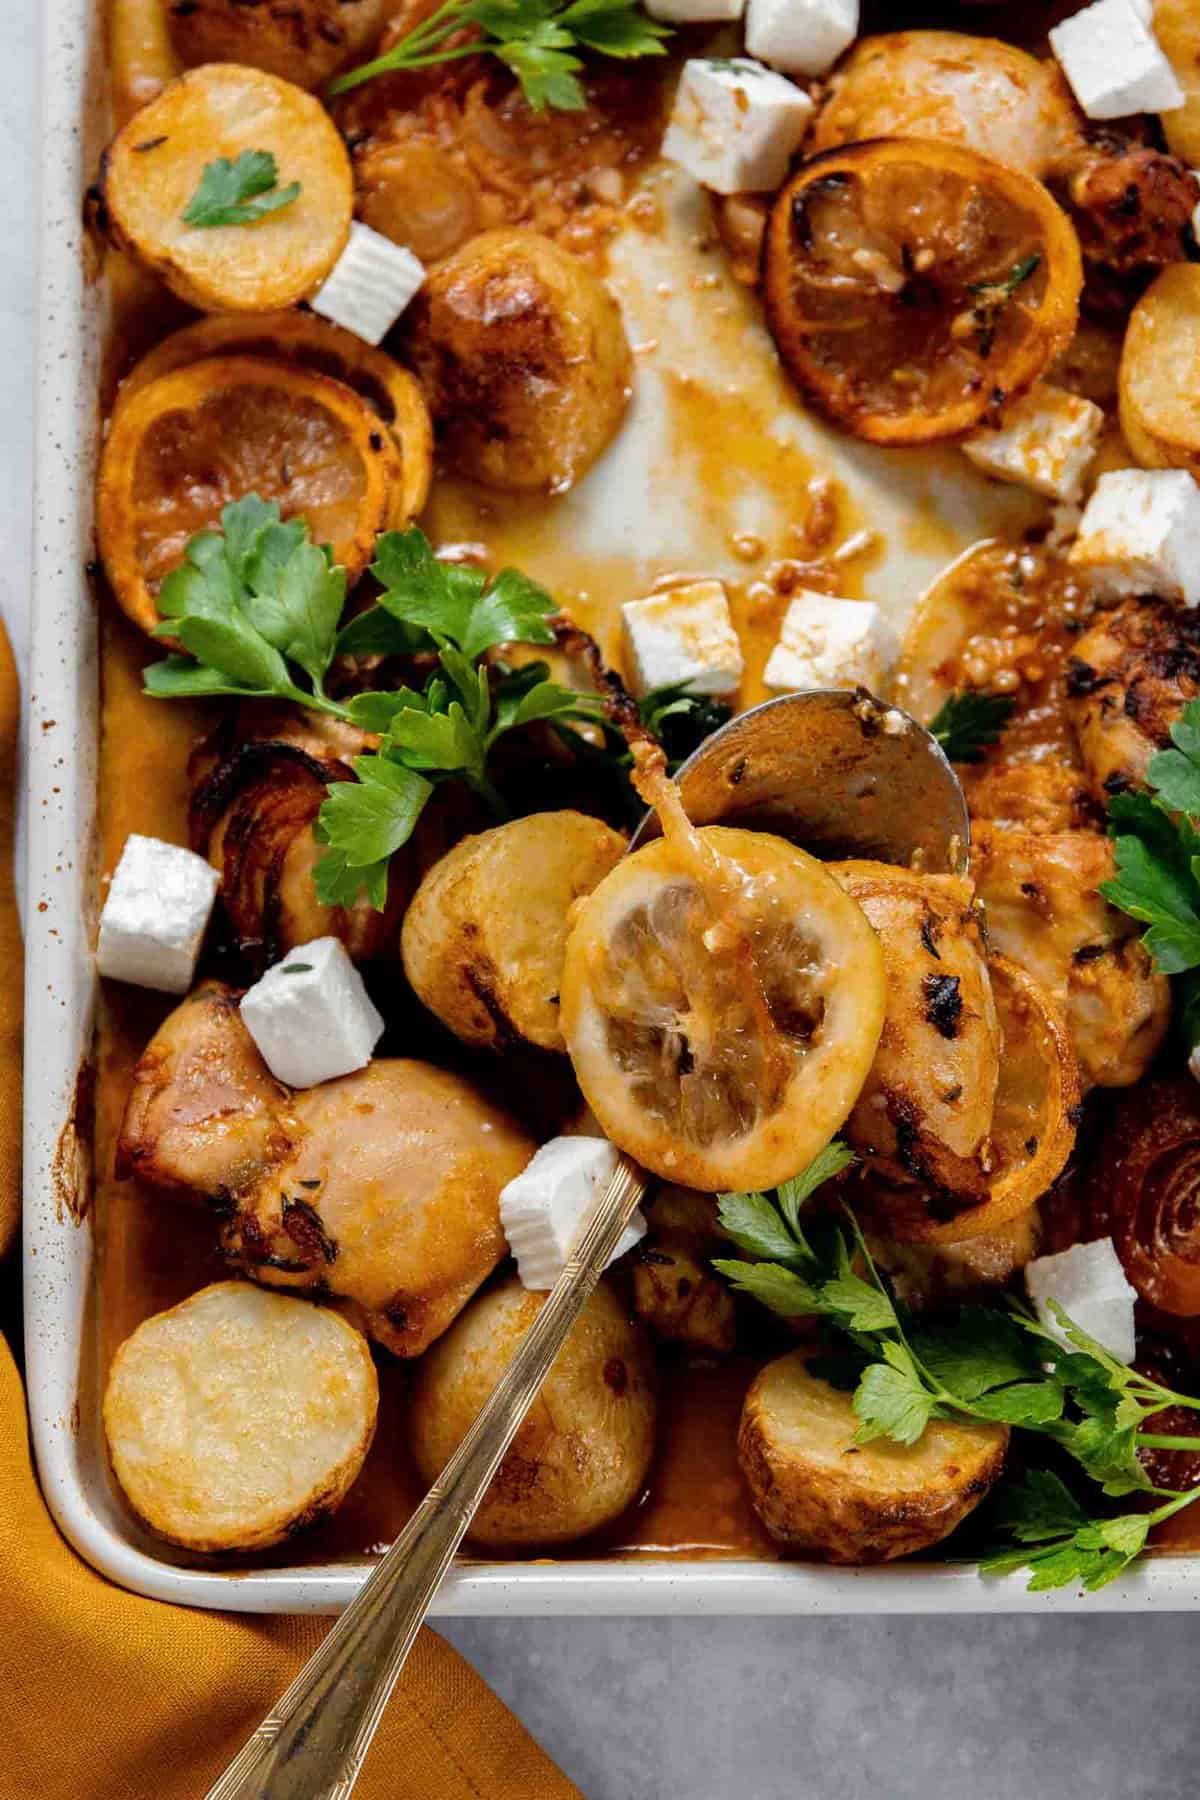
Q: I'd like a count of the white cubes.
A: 13